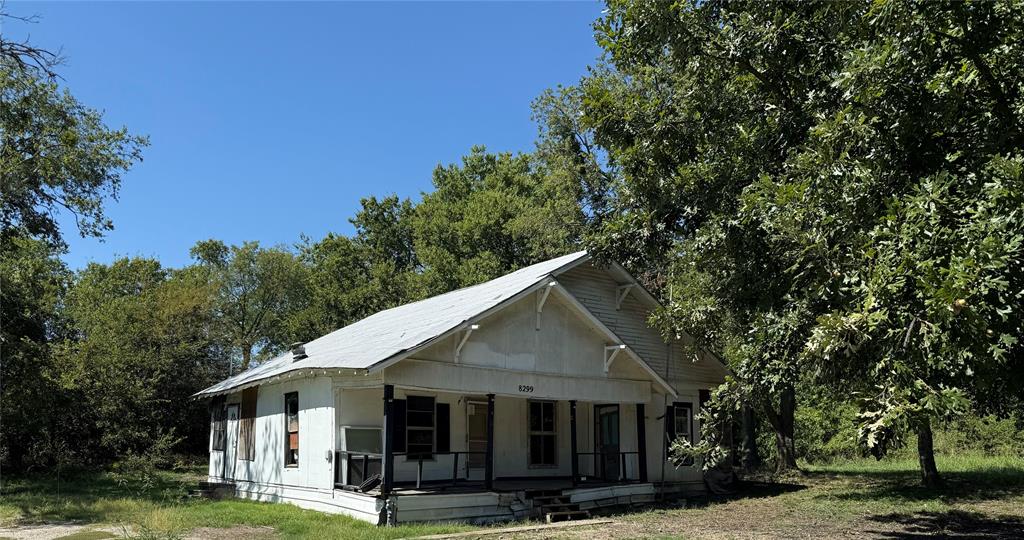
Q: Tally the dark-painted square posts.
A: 4